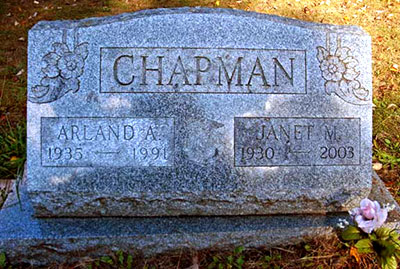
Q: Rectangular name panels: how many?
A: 3